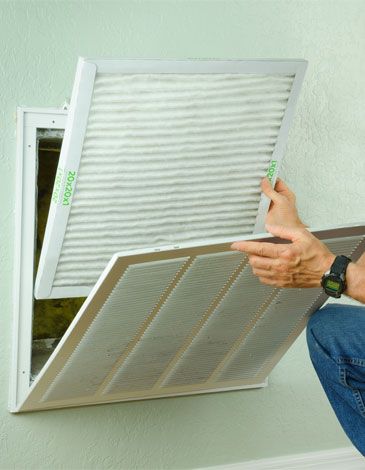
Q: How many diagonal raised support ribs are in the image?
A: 3